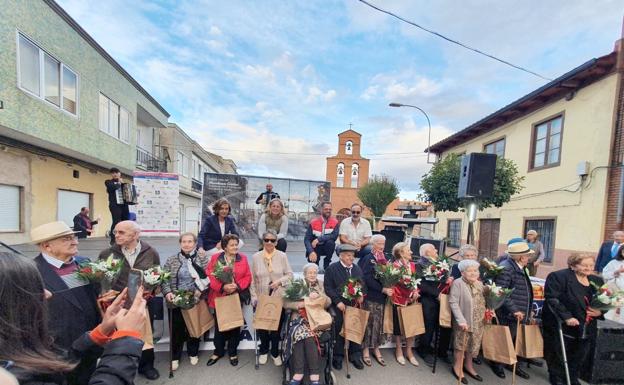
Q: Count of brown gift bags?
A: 11